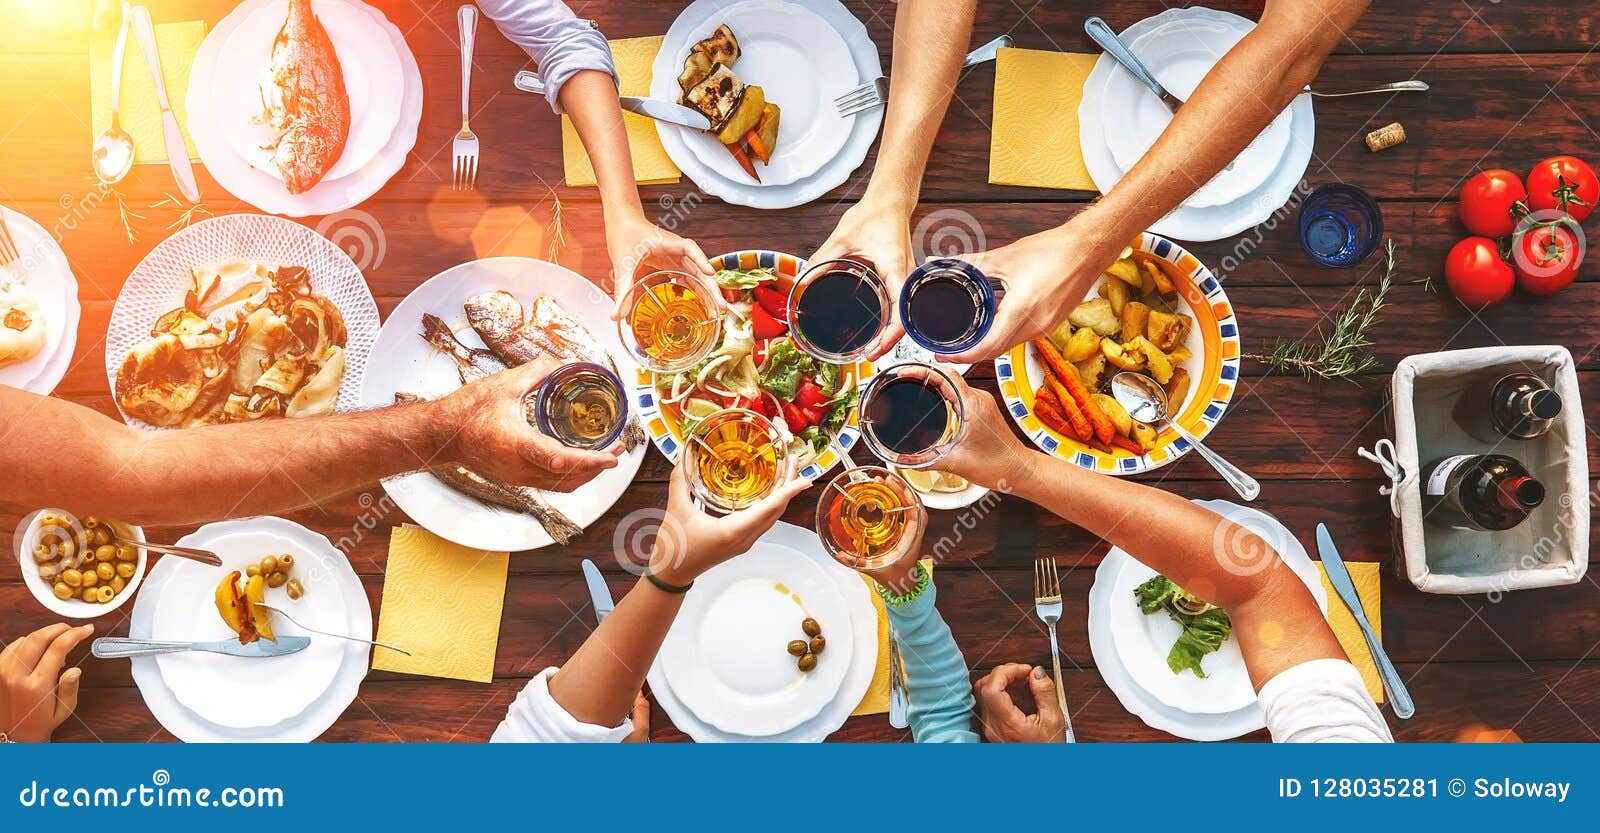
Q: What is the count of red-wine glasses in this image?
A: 3